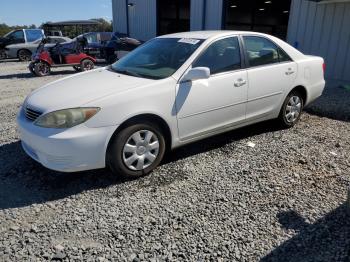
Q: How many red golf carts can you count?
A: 1